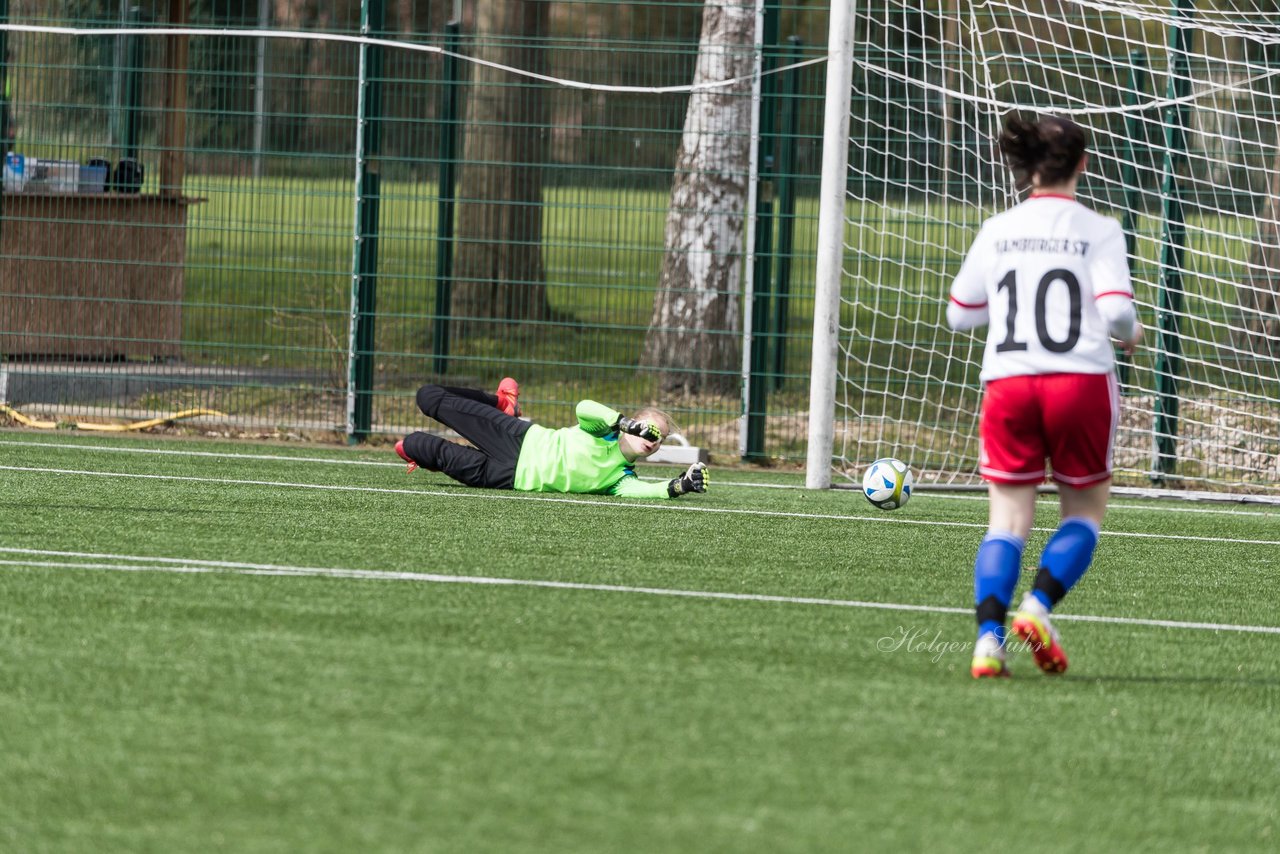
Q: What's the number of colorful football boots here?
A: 4